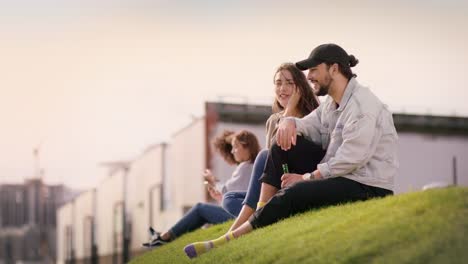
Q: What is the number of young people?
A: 4